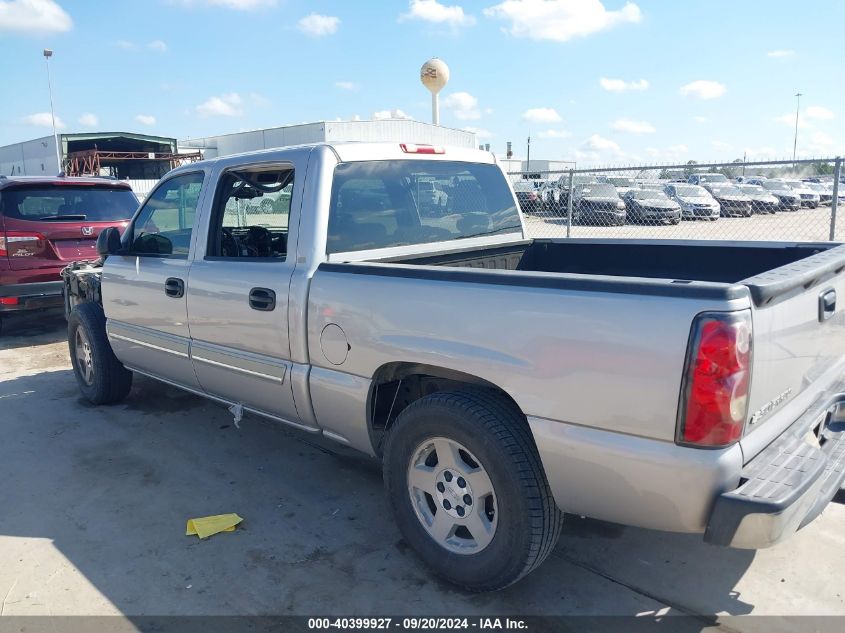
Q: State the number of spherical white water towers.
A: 1